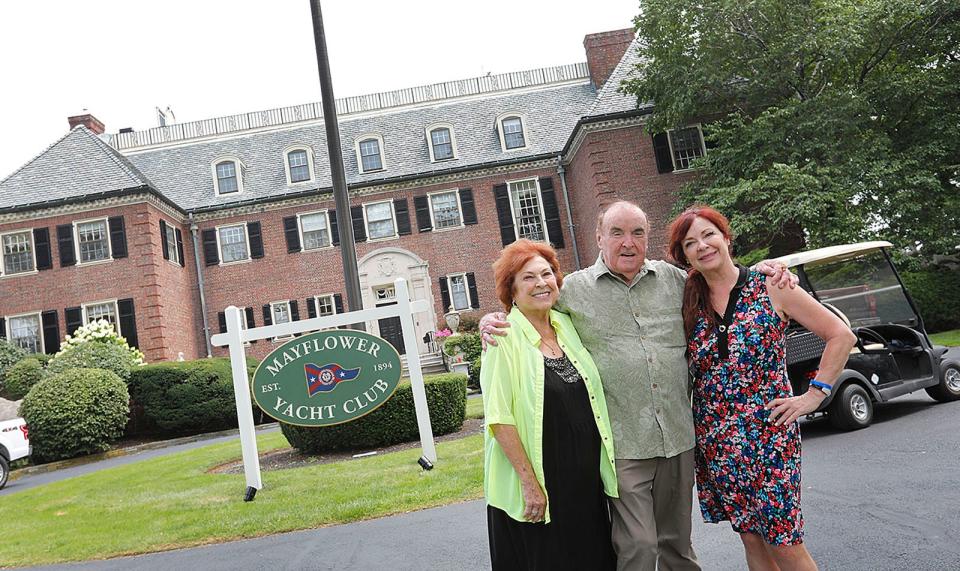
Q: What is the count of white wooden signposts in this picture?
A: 2